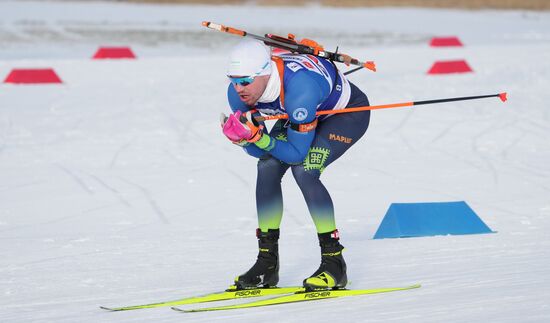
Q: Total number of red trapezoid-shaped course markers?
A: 4